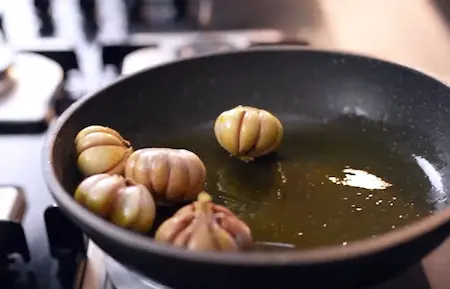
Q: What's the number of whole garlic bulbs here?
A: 5